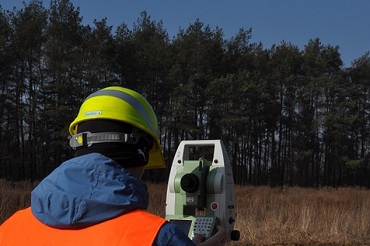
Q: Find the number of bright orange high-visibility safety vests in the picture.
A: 1